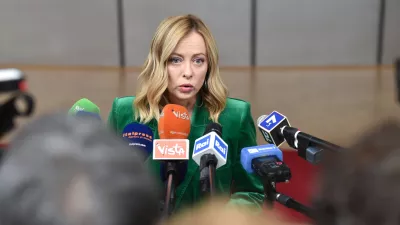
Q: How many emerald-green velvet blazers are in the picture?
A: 1